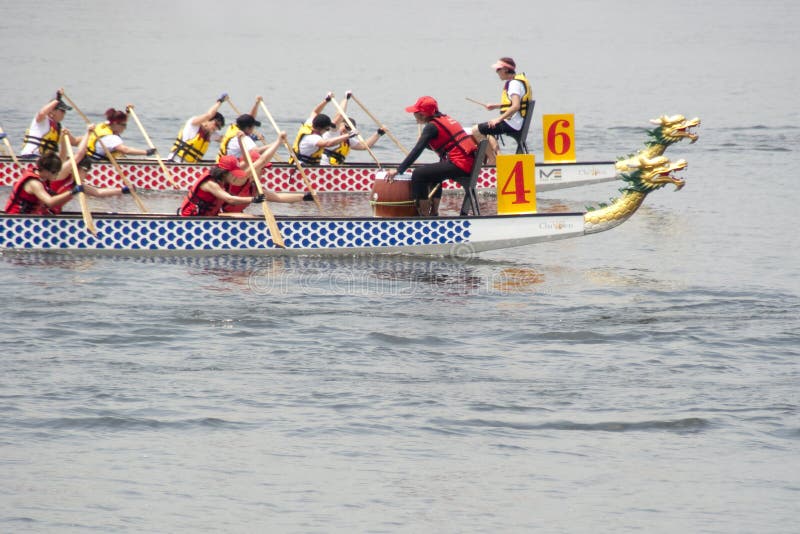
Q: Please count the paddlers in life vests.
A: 10